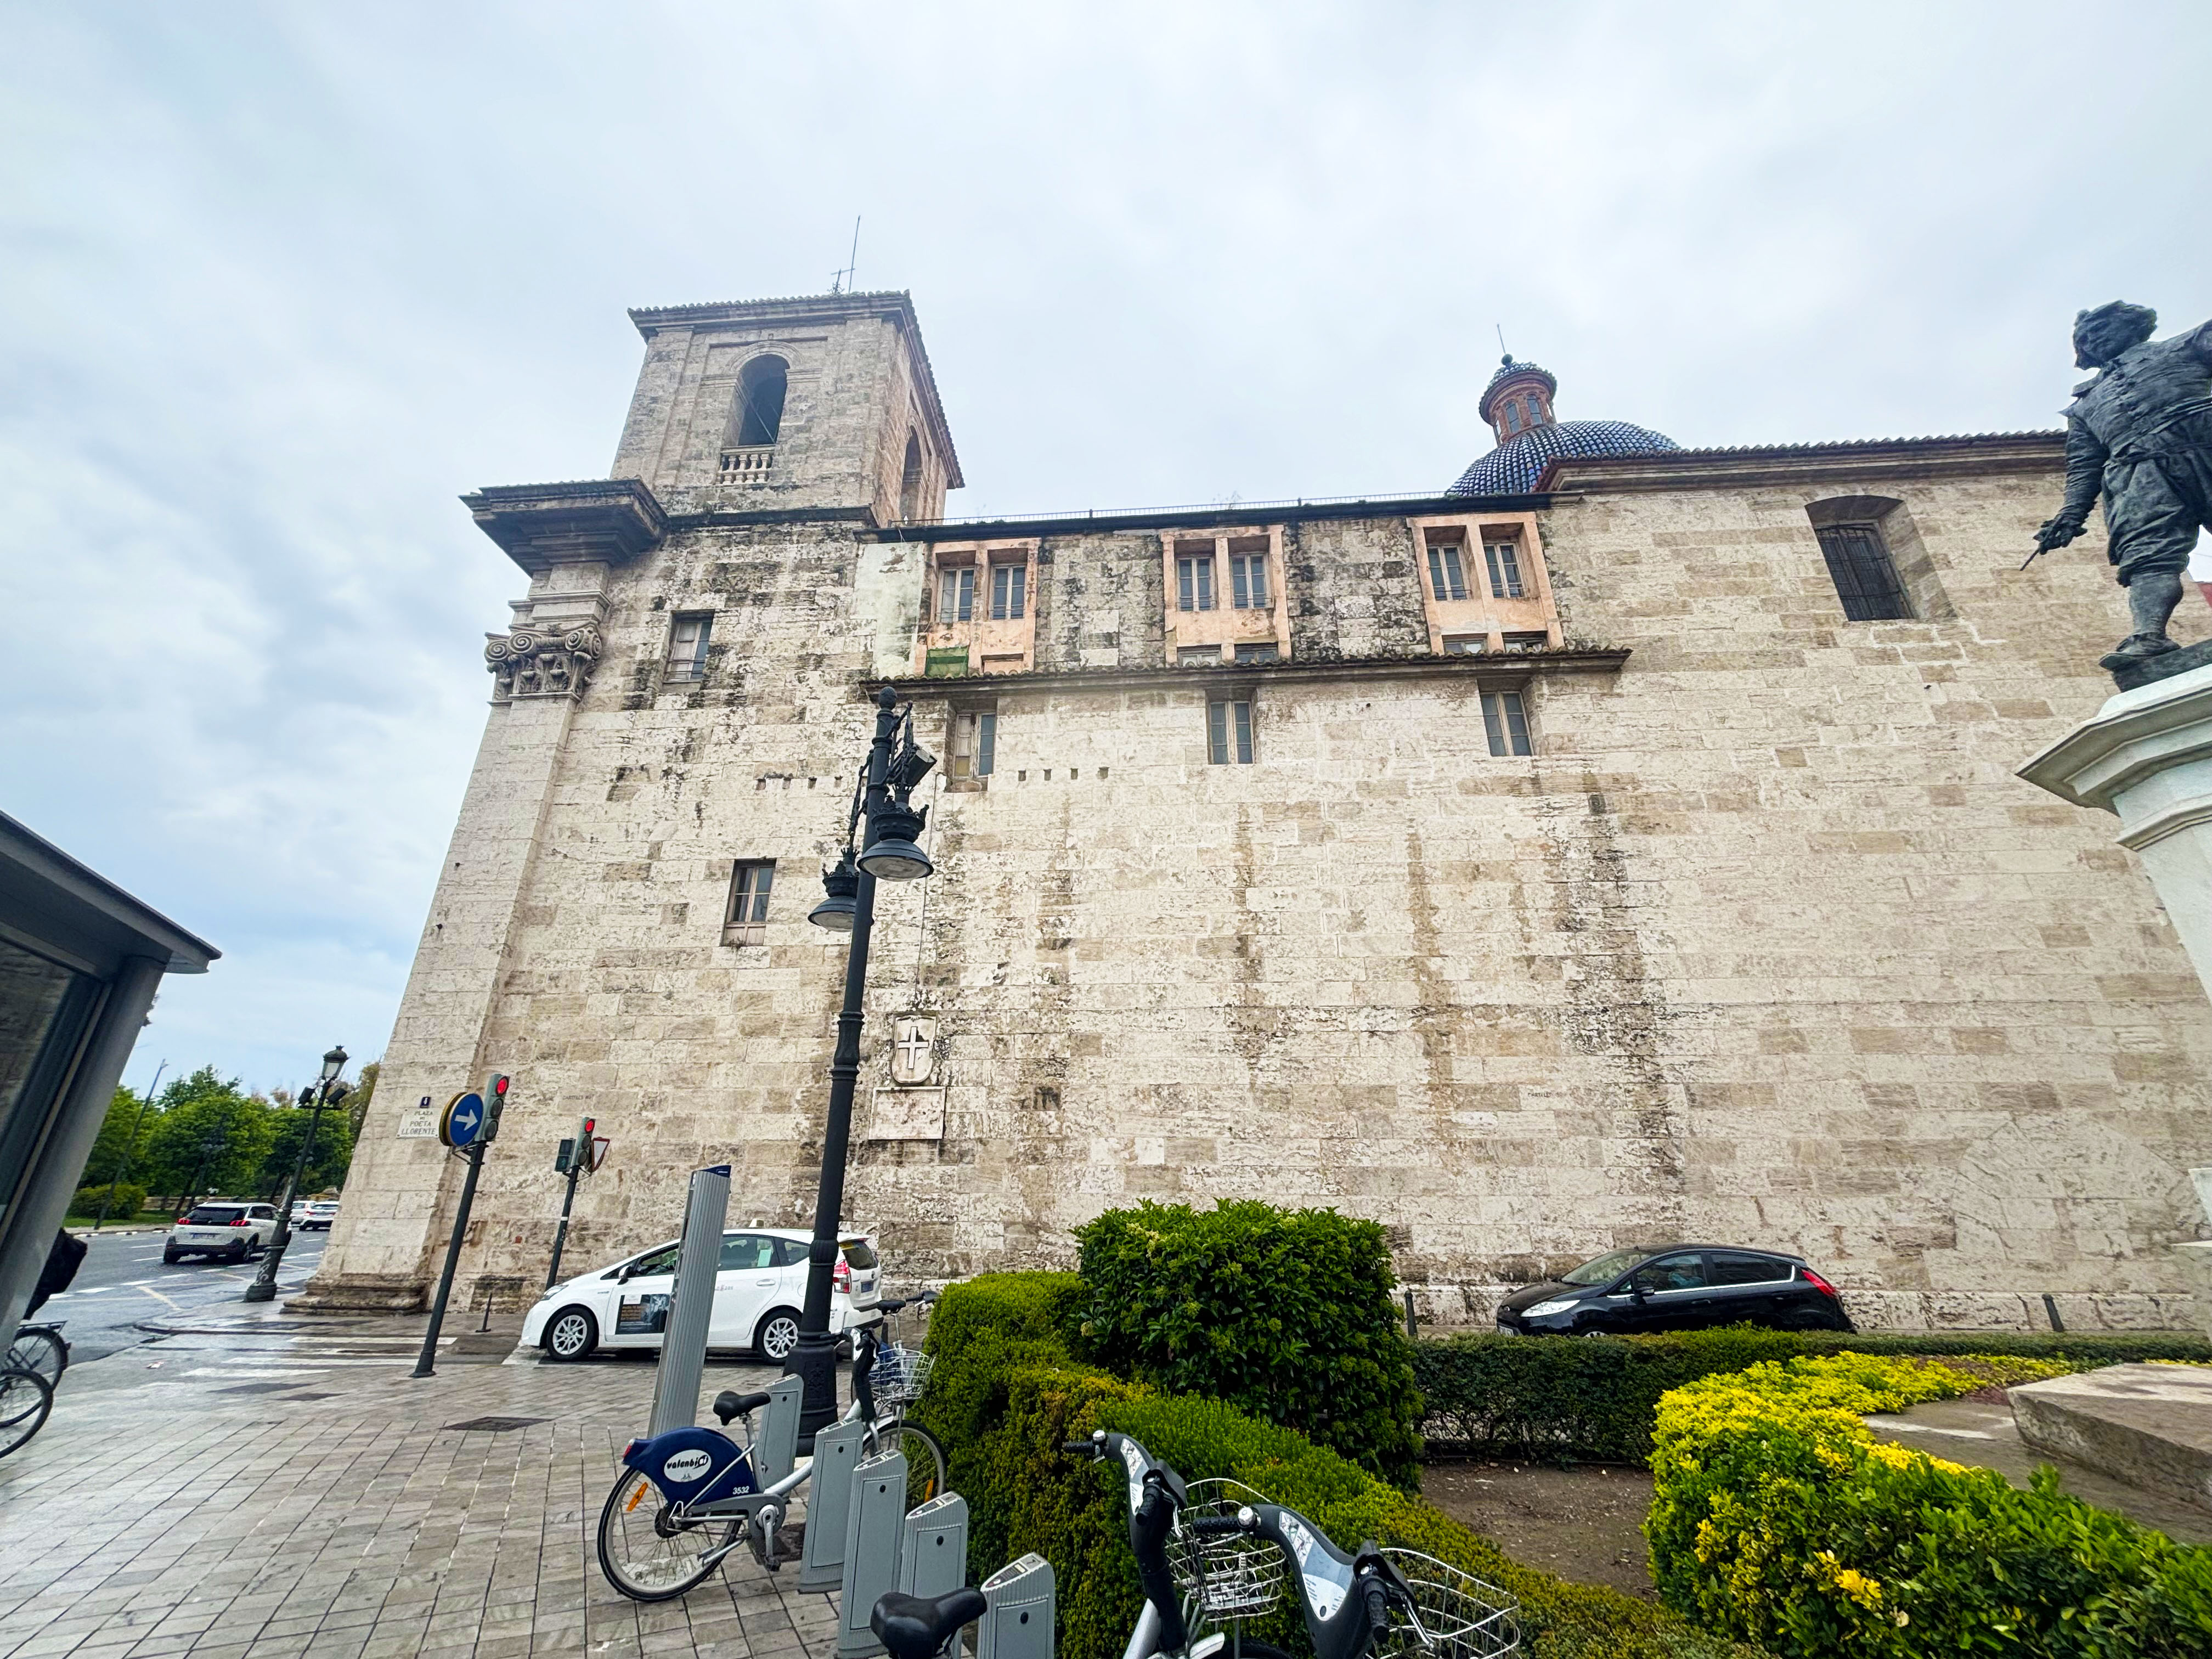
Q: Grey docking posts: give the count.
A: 5